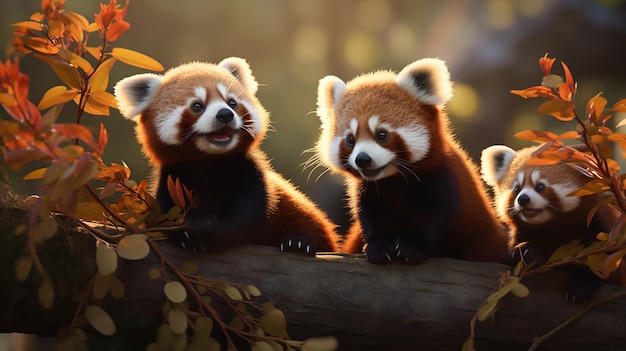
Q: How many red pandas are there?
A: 3